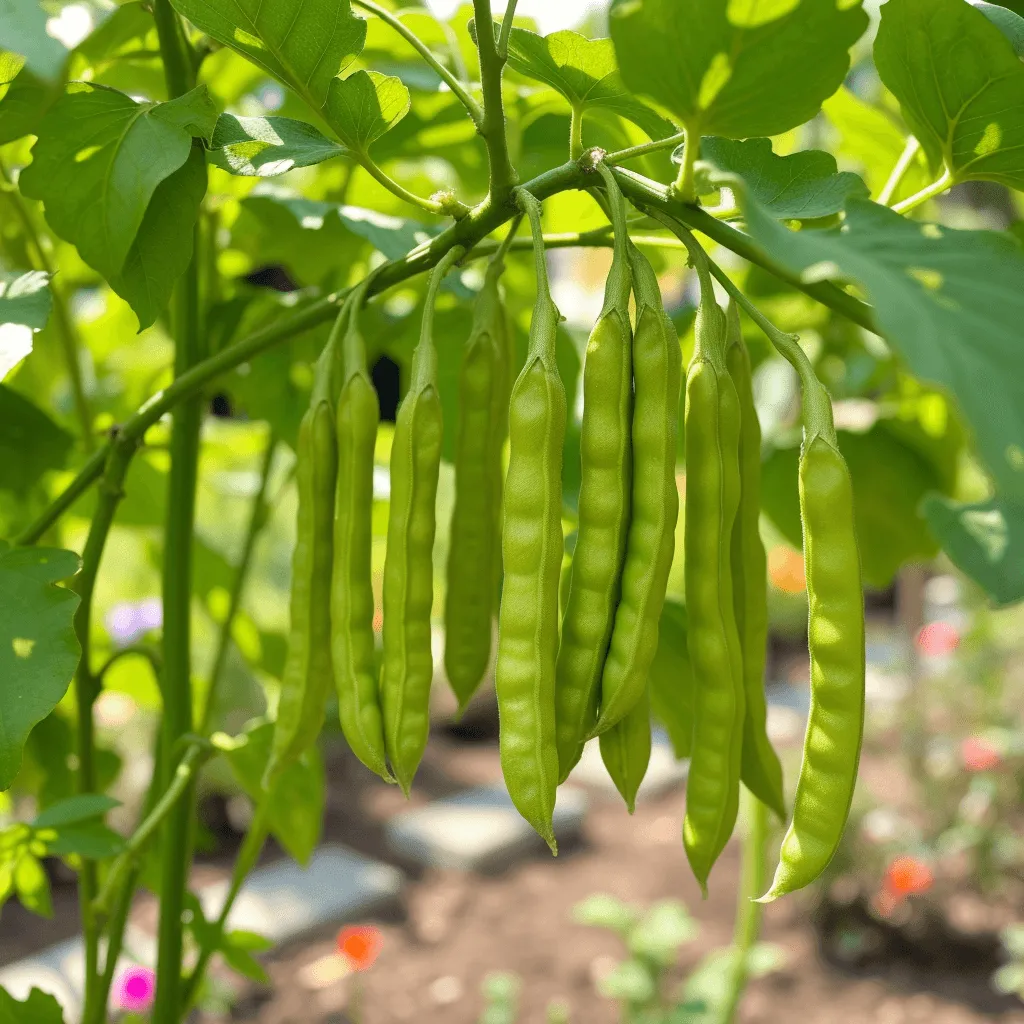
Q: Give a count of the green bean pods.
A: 11